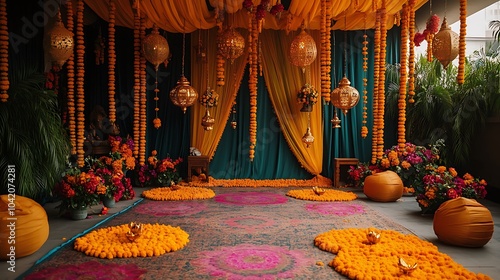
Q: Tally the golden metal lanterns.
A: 7